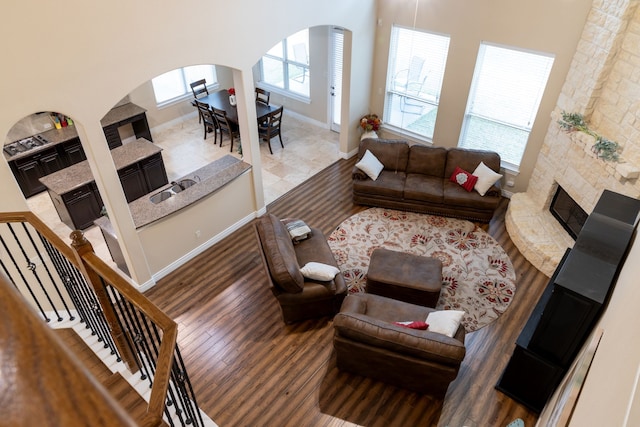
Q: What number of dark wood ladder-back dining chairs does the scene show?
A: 5